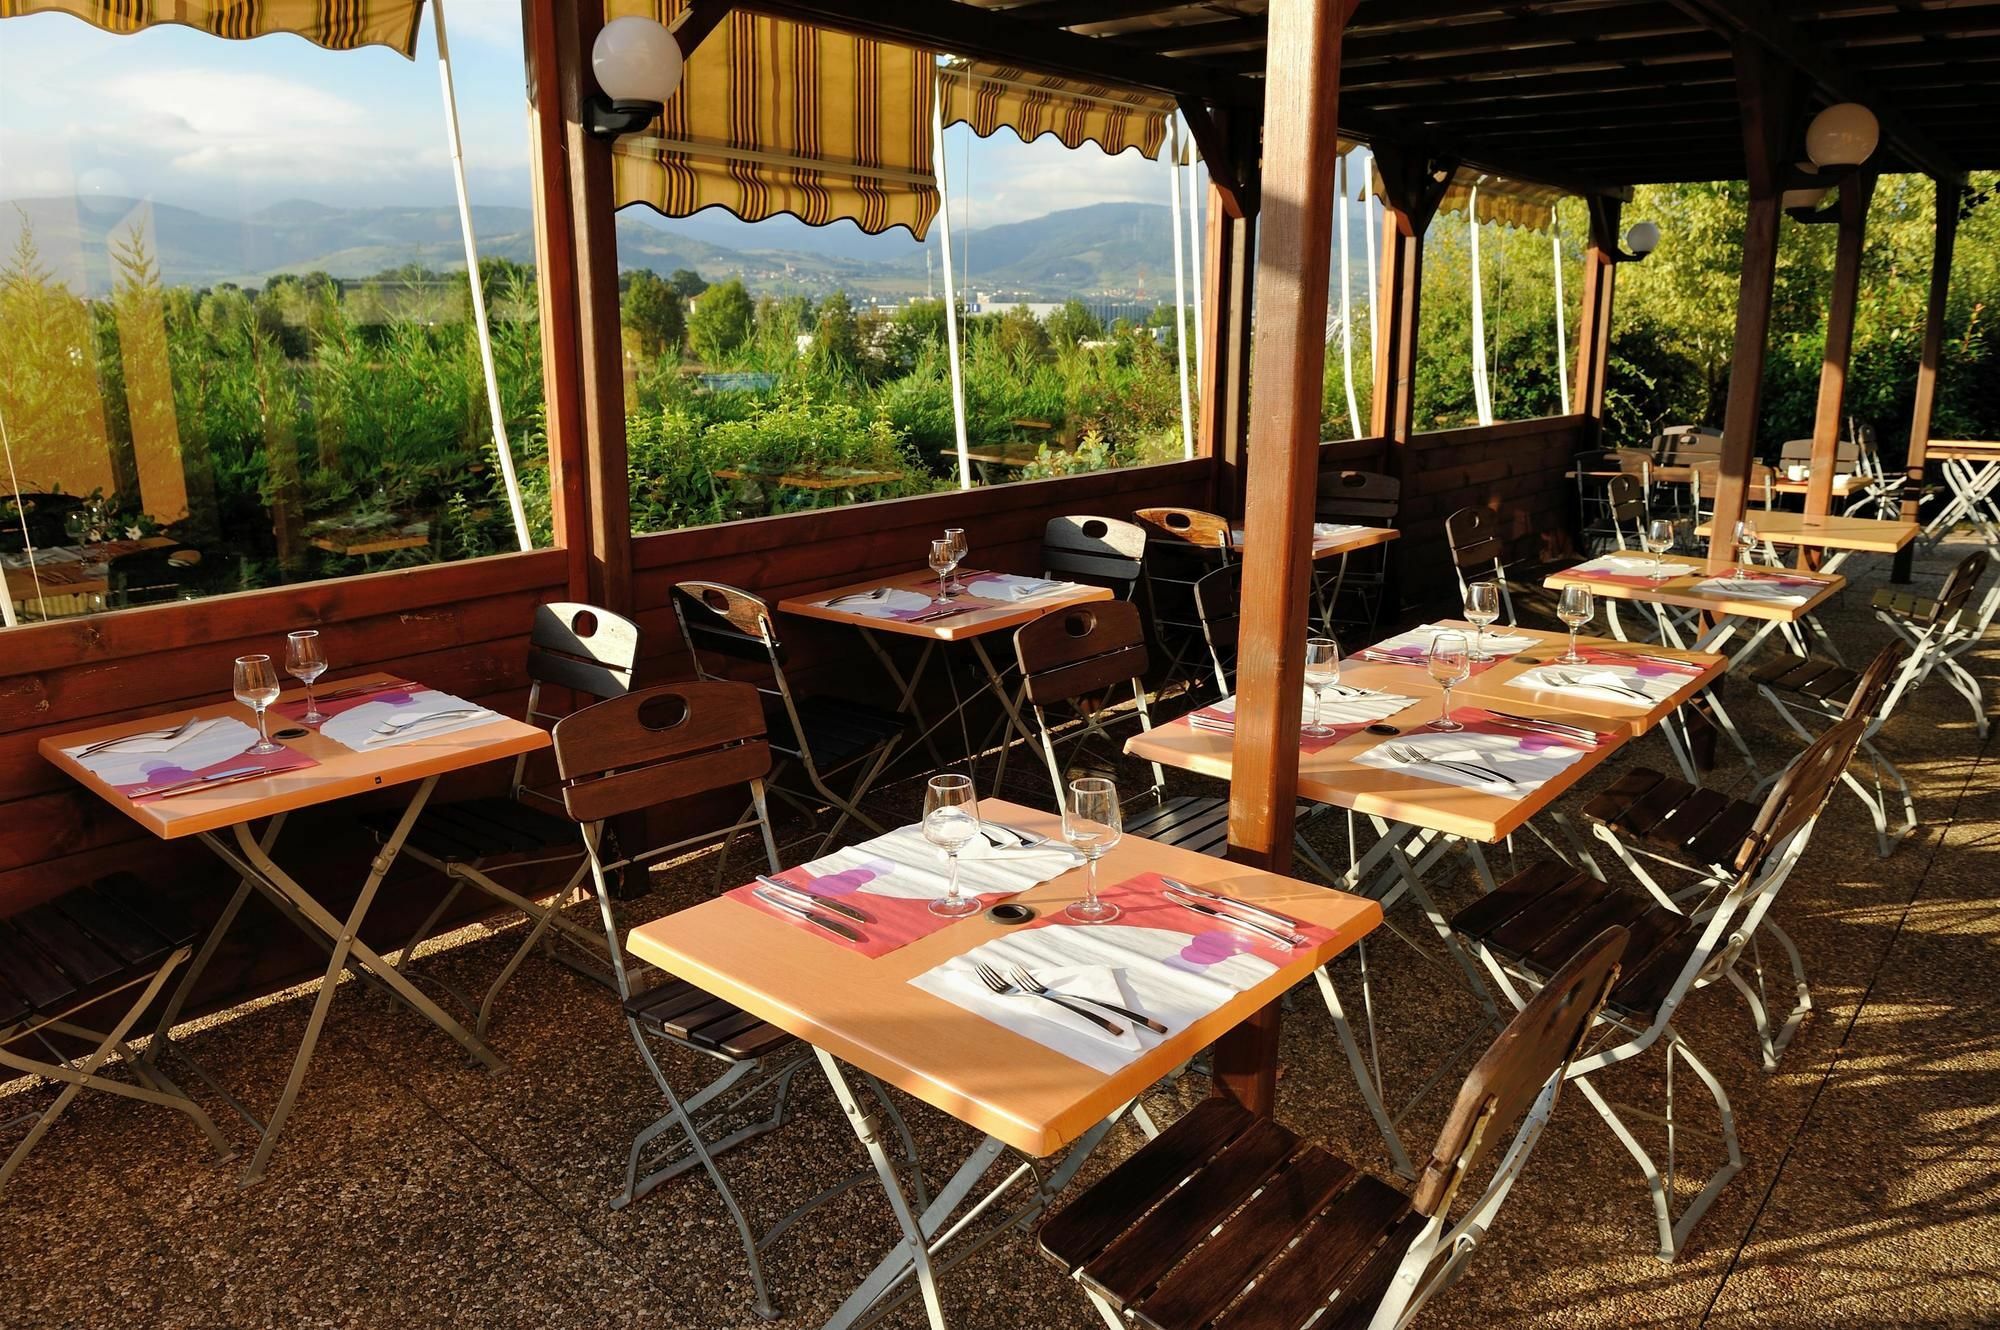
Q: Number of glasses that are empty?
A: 12